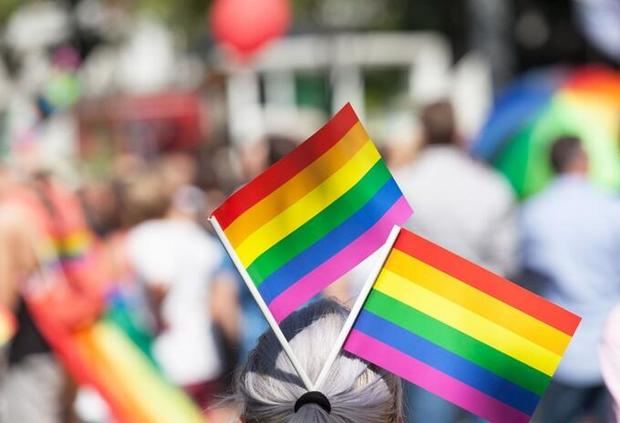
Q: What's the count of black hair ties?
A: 1